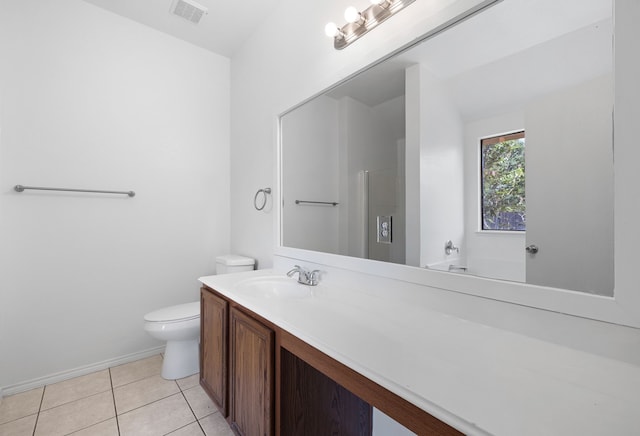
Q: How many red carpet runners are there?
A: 0